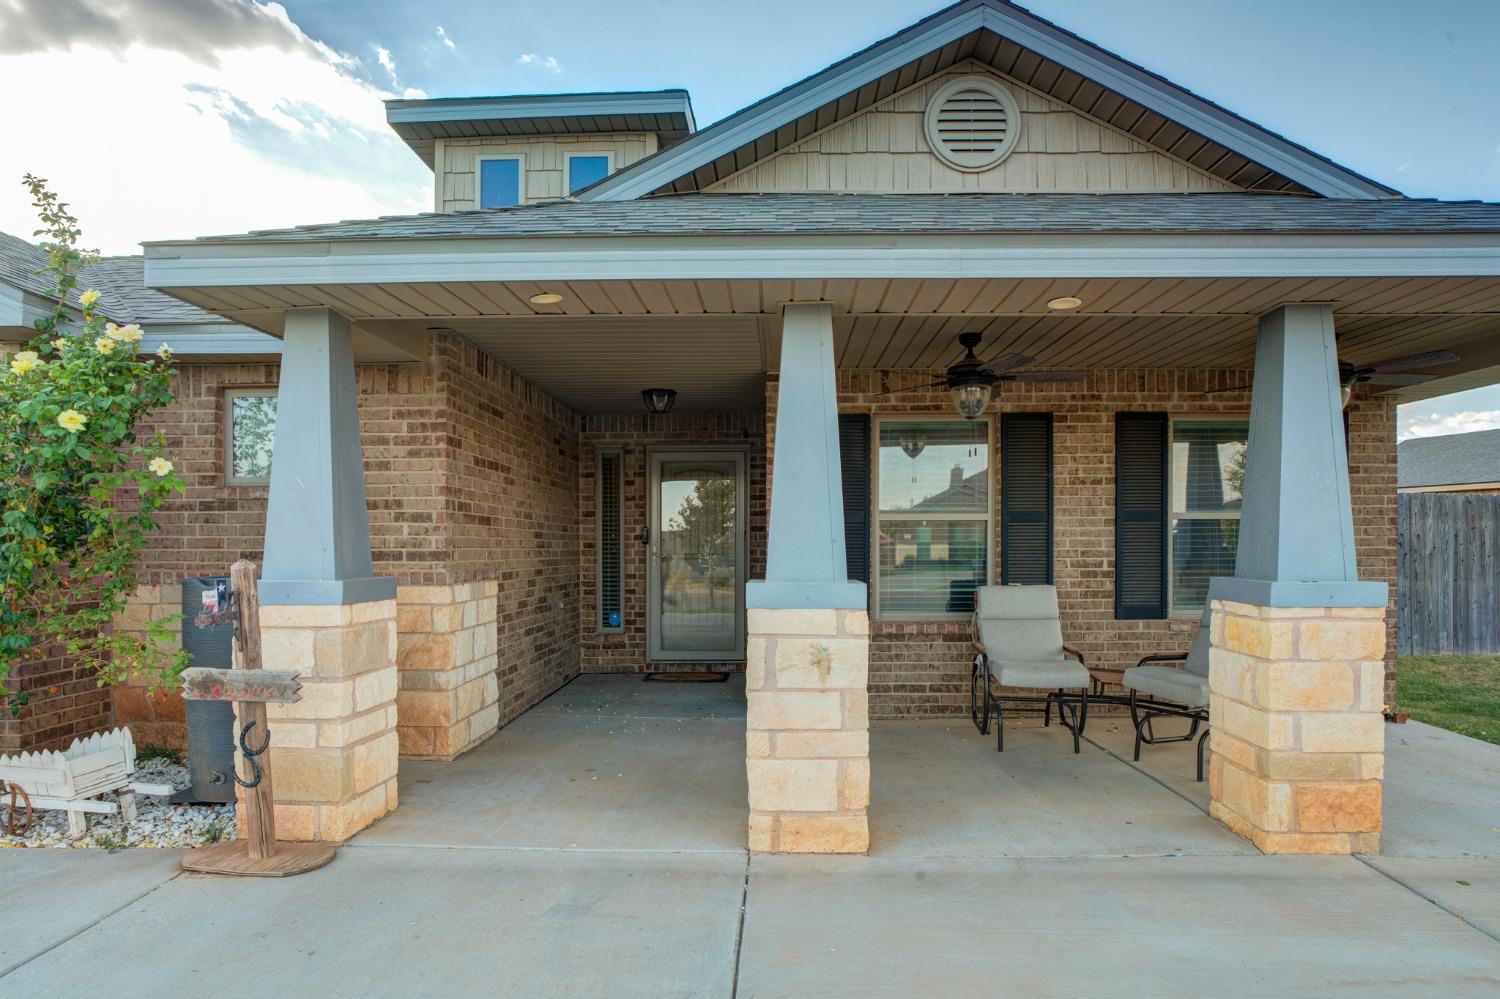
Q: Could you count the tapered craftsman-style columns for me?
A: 3